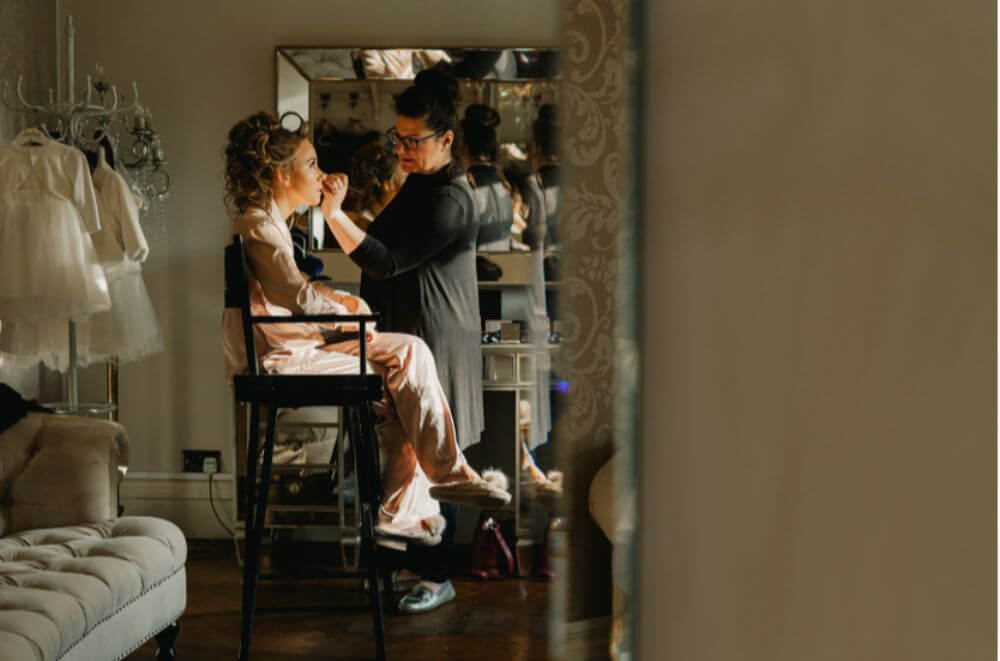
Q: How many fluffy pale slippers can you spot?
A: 2